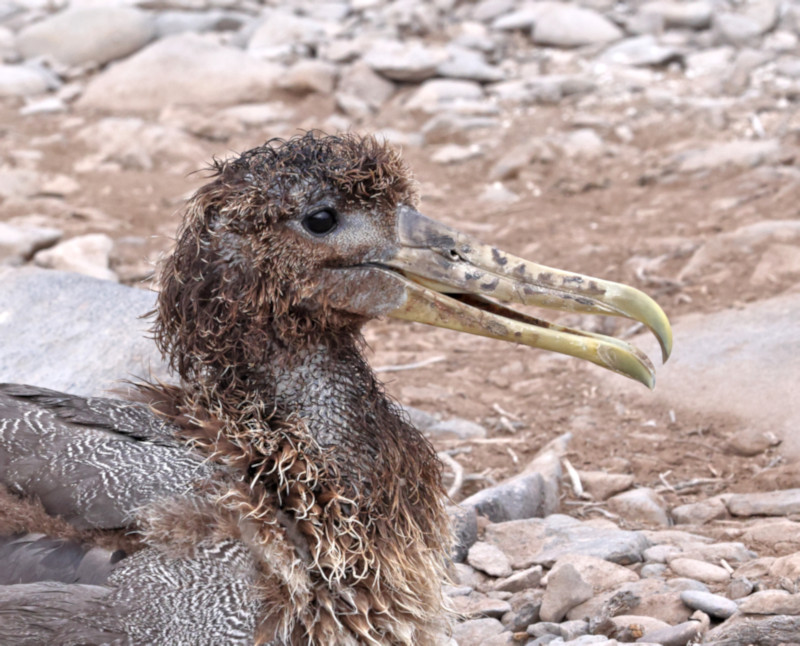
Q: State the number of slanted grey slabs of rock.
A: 2